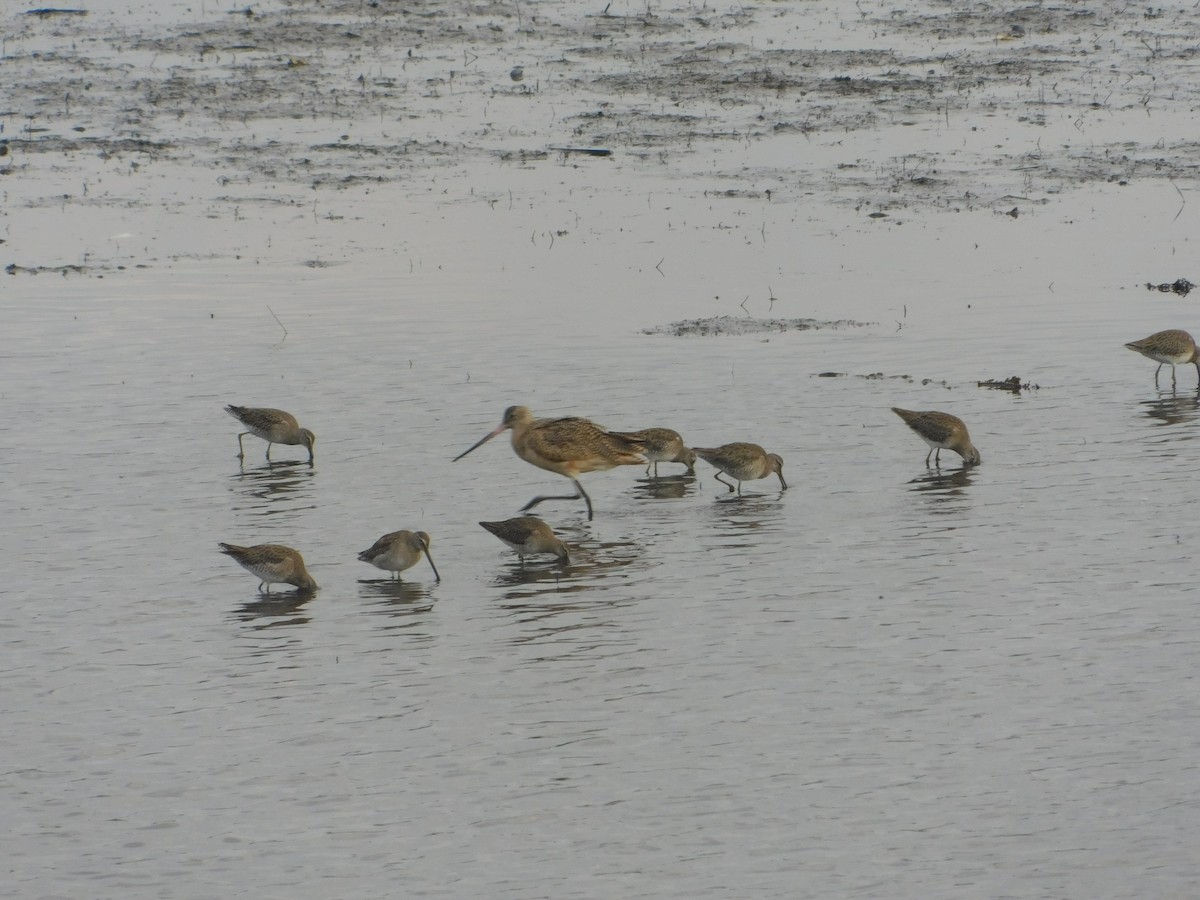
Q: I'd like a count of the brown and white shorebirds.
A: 9